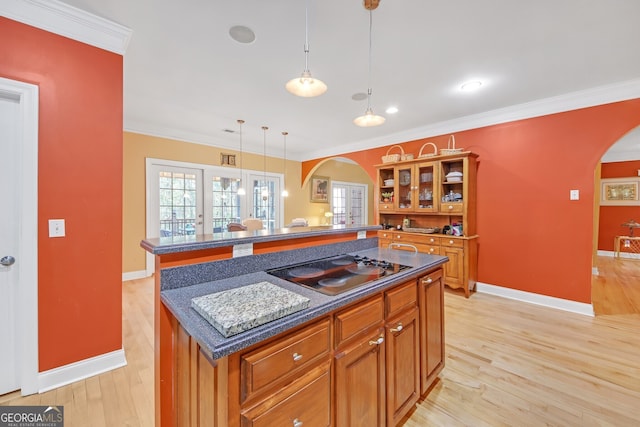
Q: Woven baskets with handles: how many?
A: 3